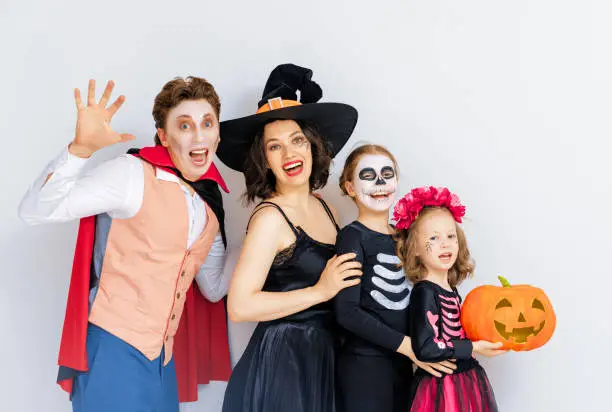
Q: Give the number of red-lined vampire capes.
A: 1